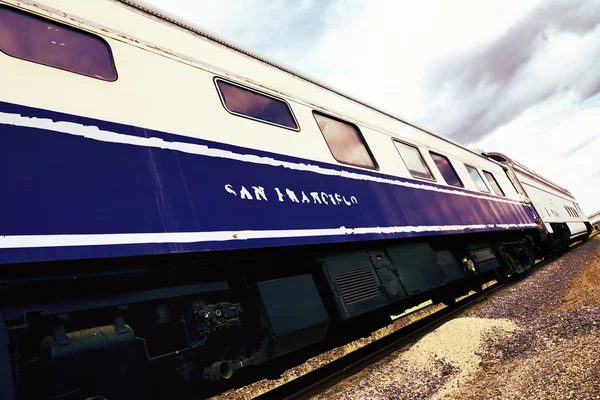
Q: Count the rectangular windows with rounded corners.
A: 7